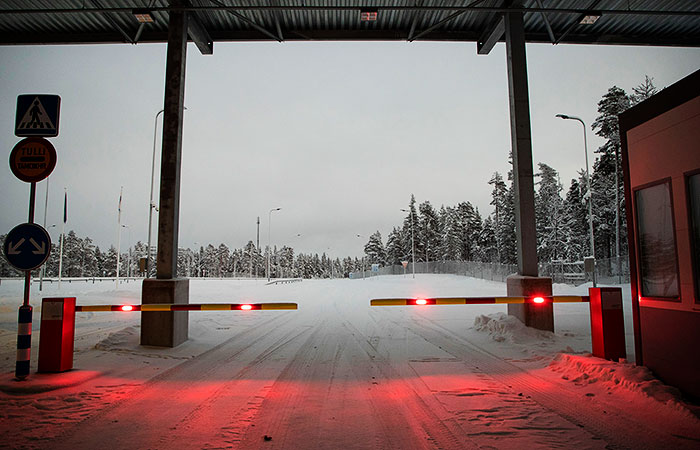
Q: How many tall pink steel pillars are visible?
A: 0